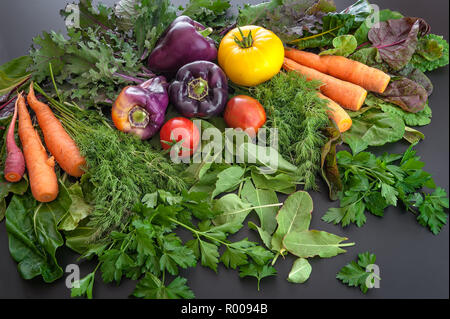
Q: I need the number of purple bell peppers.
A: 3